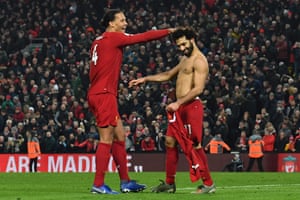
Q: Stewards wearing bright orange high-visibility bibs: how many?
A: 3